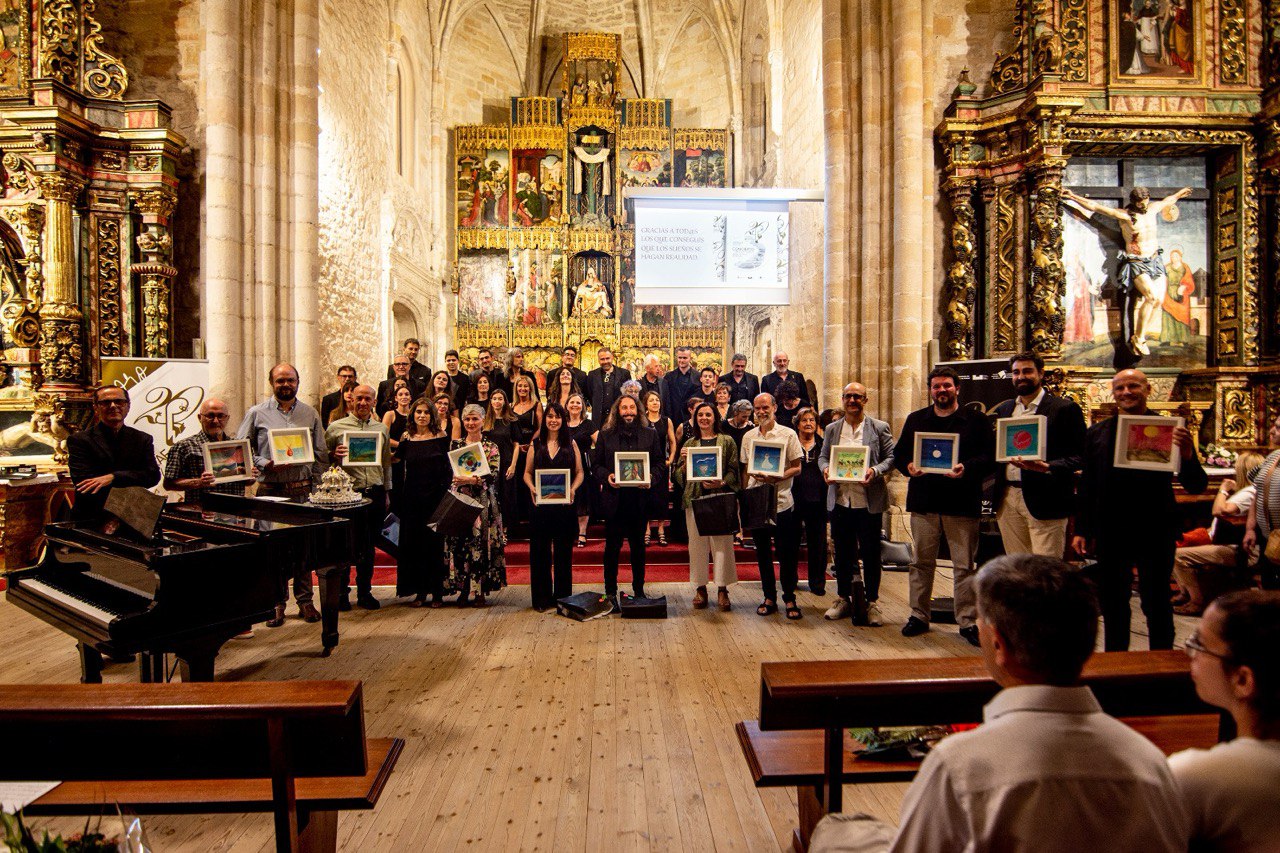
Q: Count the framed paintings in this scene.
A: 12